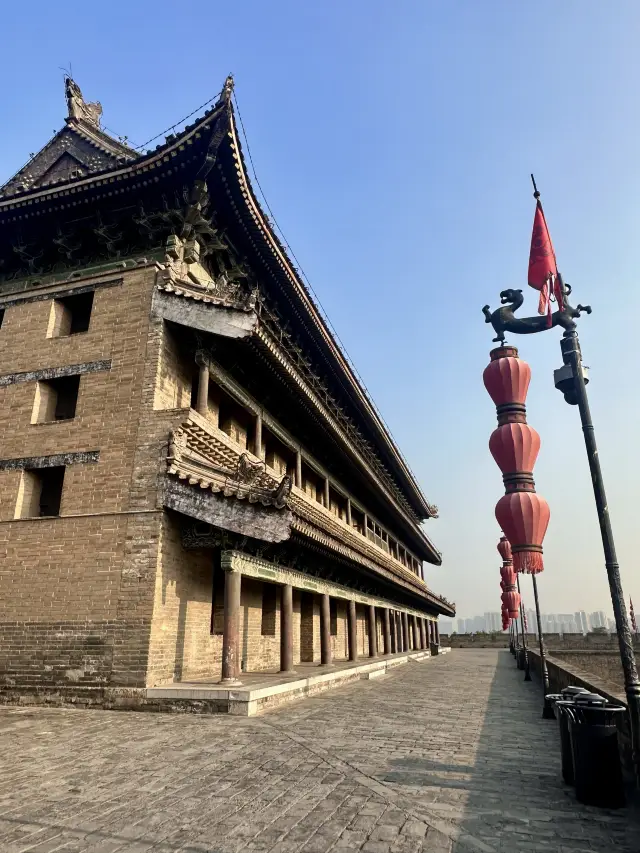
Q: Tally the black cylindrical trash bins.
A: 2